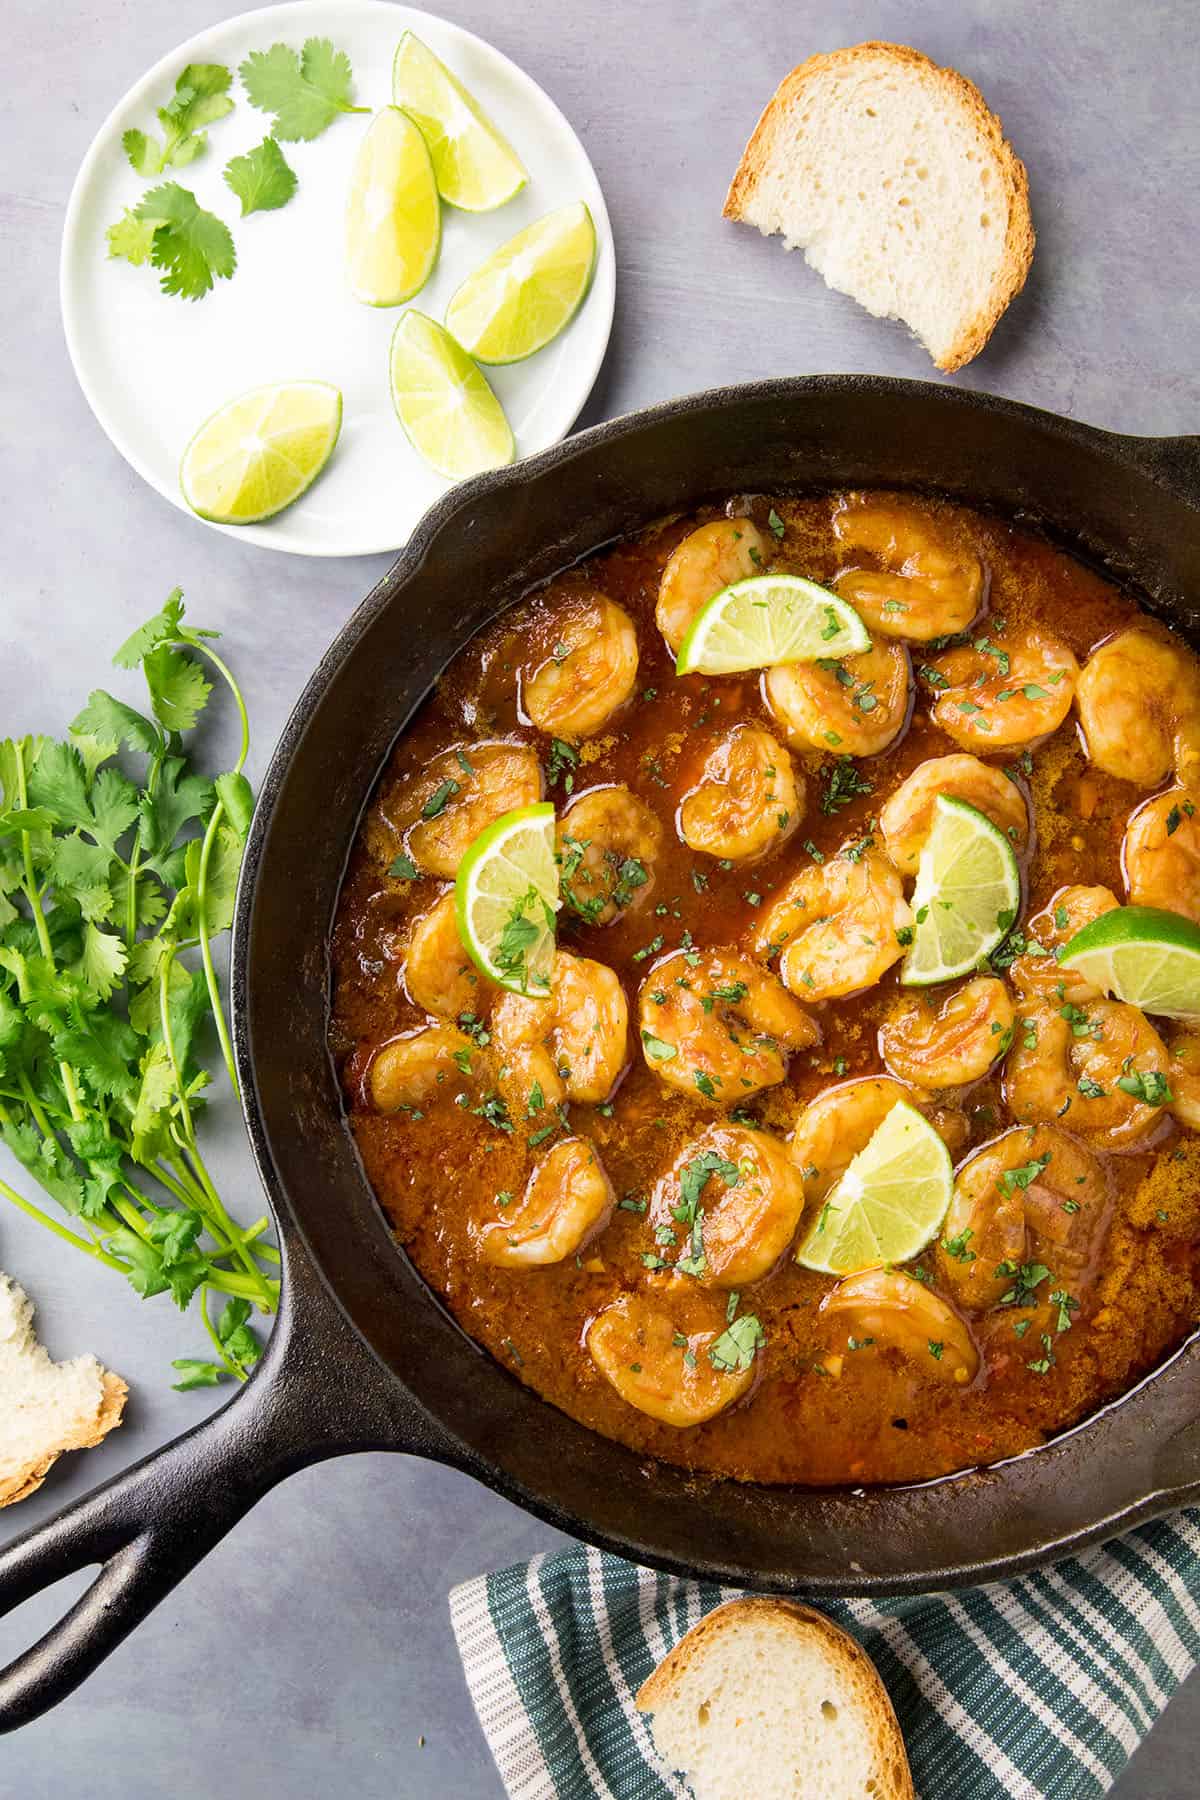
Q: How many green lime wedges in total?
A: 10